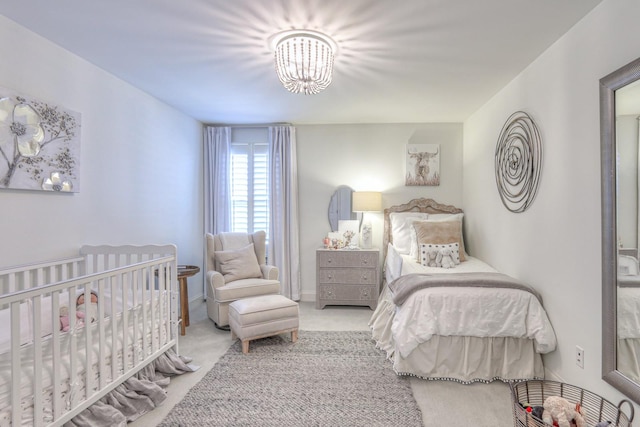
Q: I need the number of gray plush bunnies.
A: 2